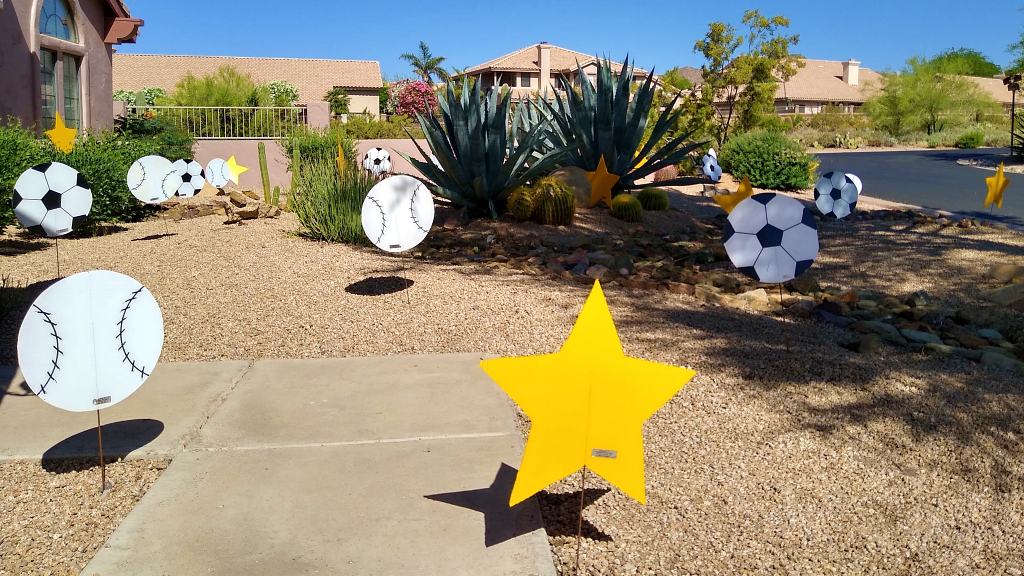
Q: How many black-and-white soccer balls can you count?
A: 6